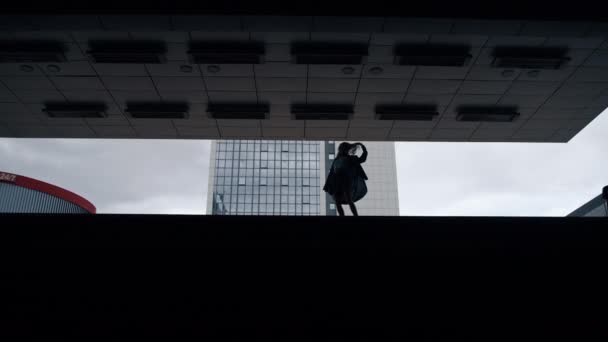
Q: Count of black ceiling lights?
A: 12